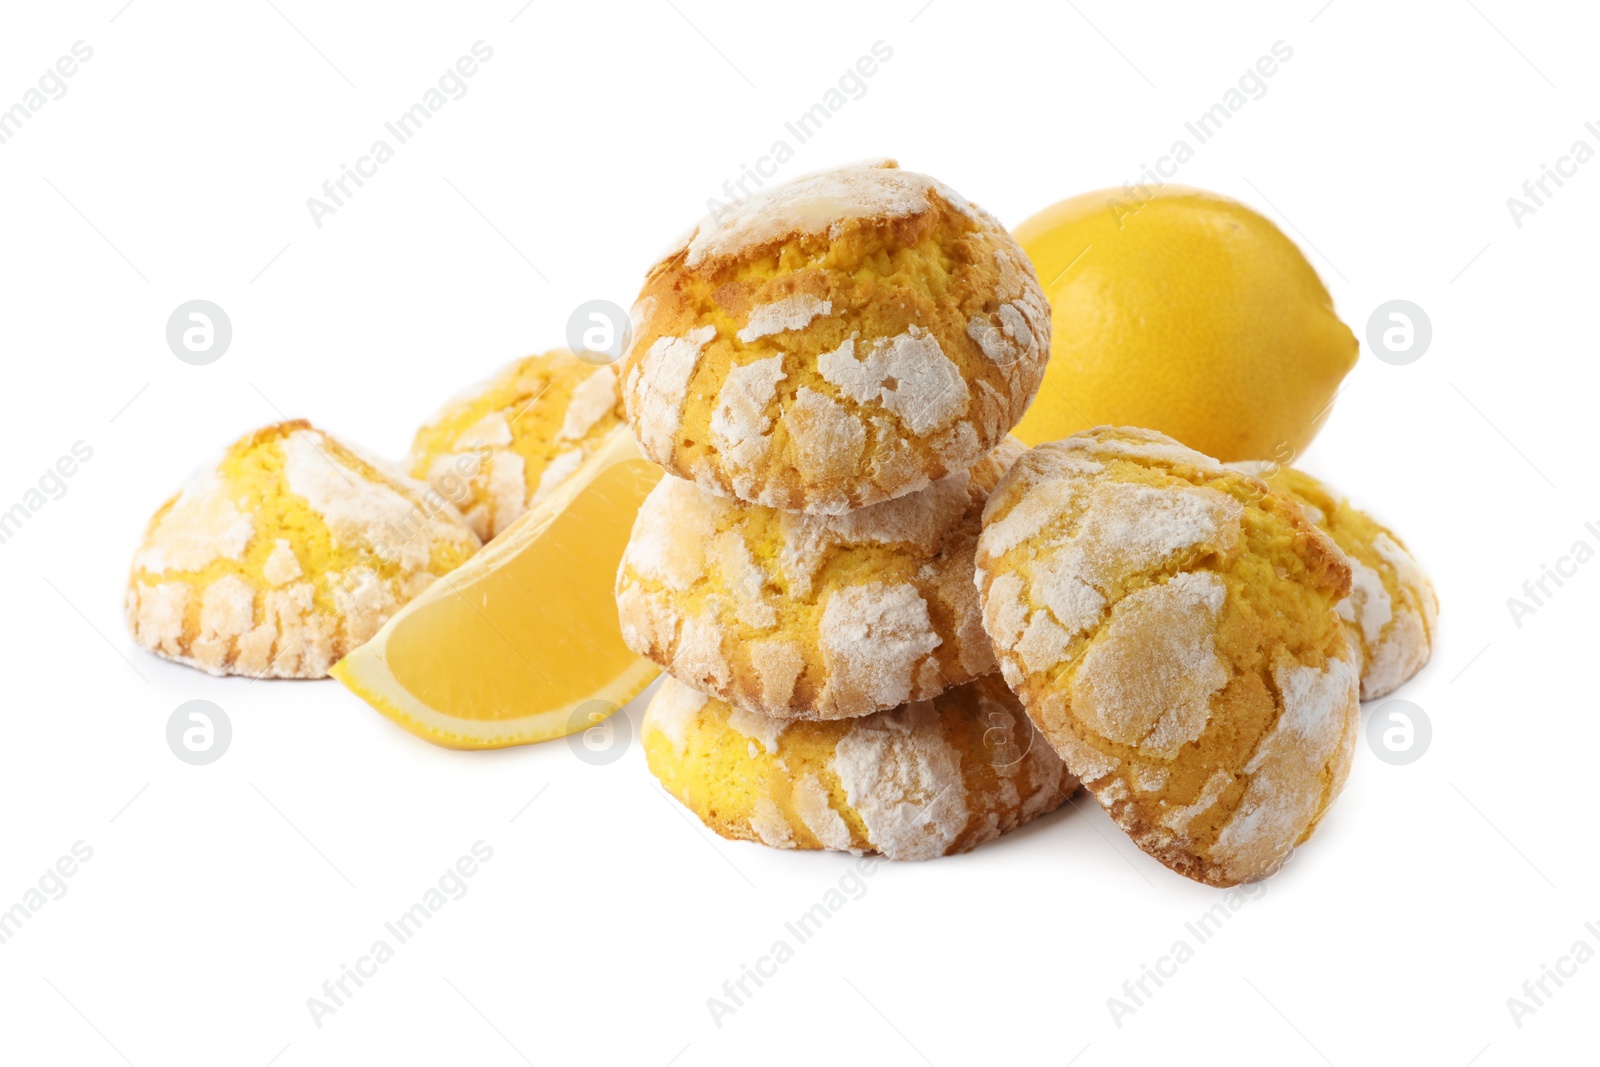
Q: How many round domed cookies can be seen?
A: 7